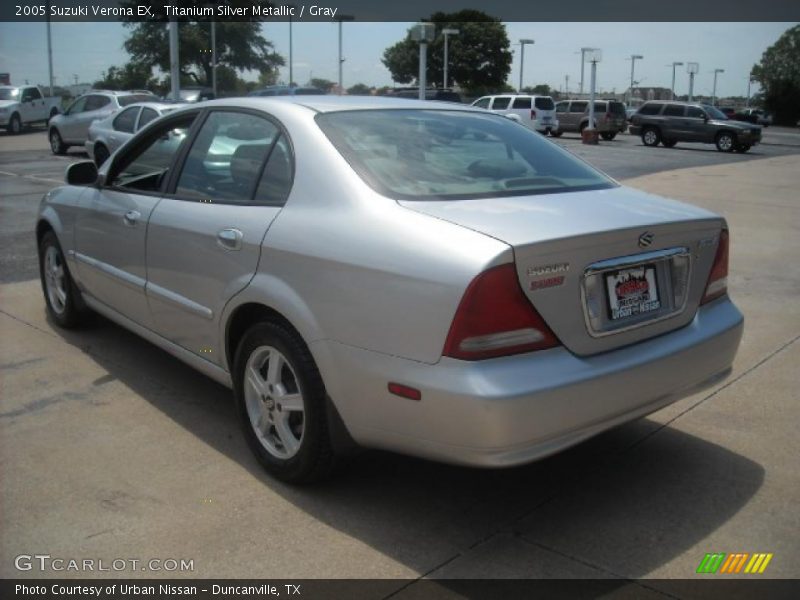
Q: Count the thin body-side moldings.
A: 2